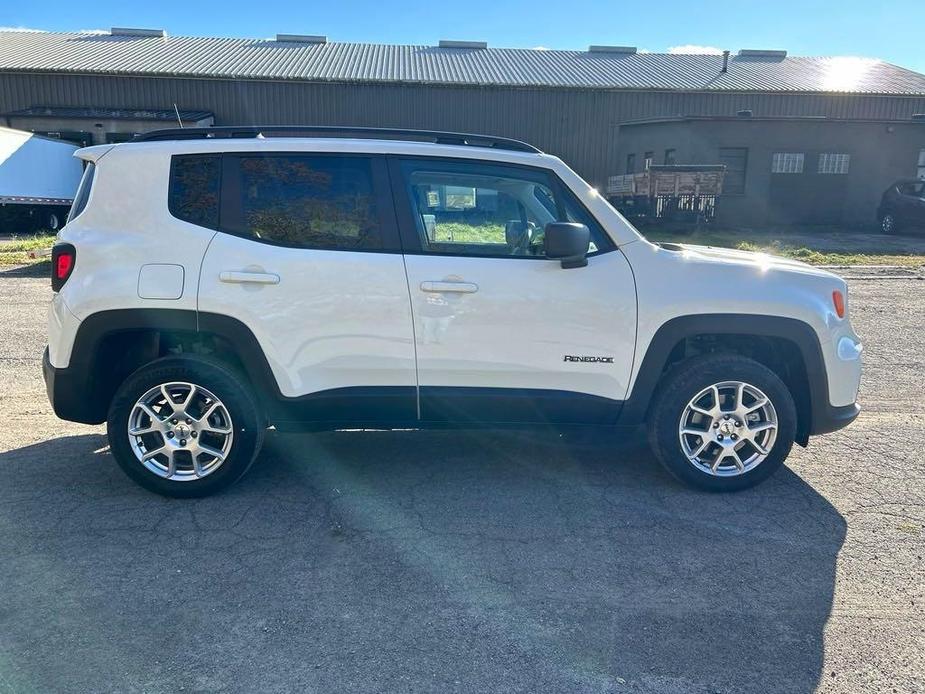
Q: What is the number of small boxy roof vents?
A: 5